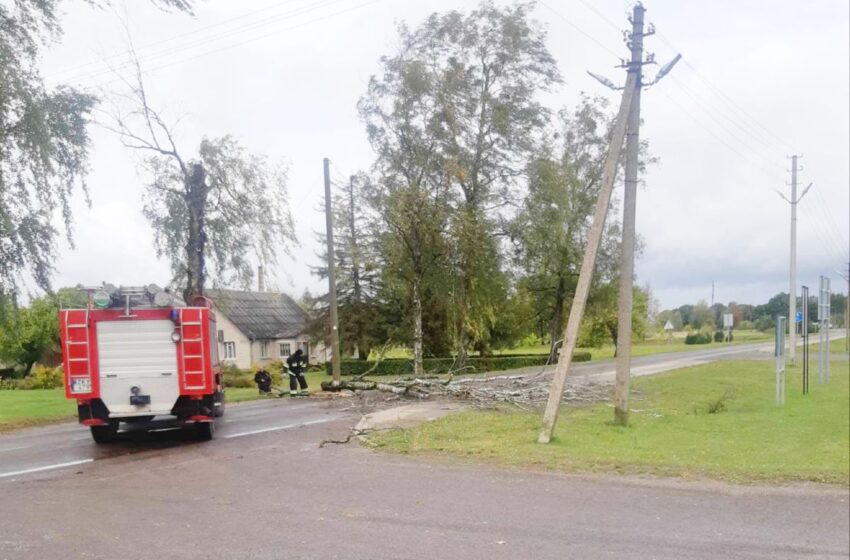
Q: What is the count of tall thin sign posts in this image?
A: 3